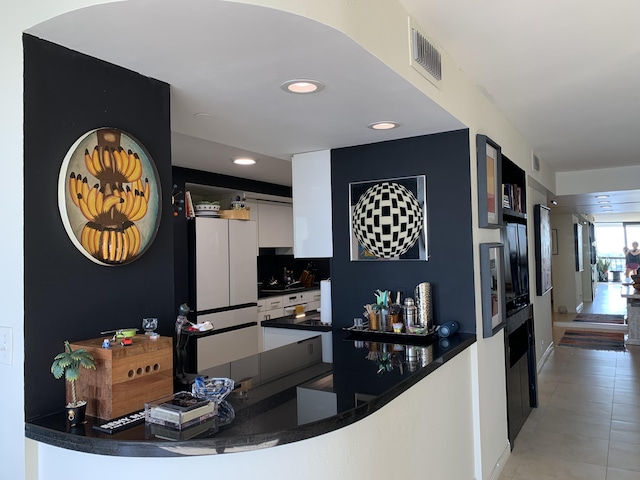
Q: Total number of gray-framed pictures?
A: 2